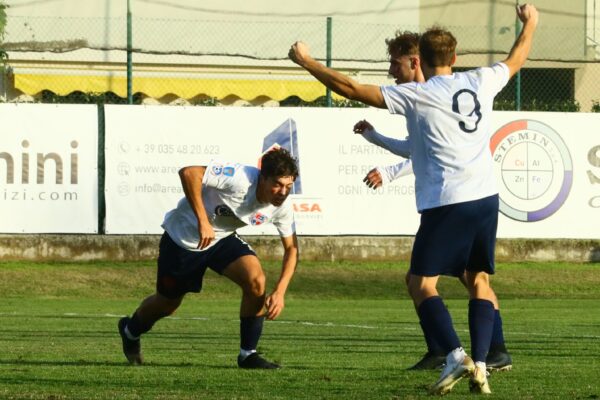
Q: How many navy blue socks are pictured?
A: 6